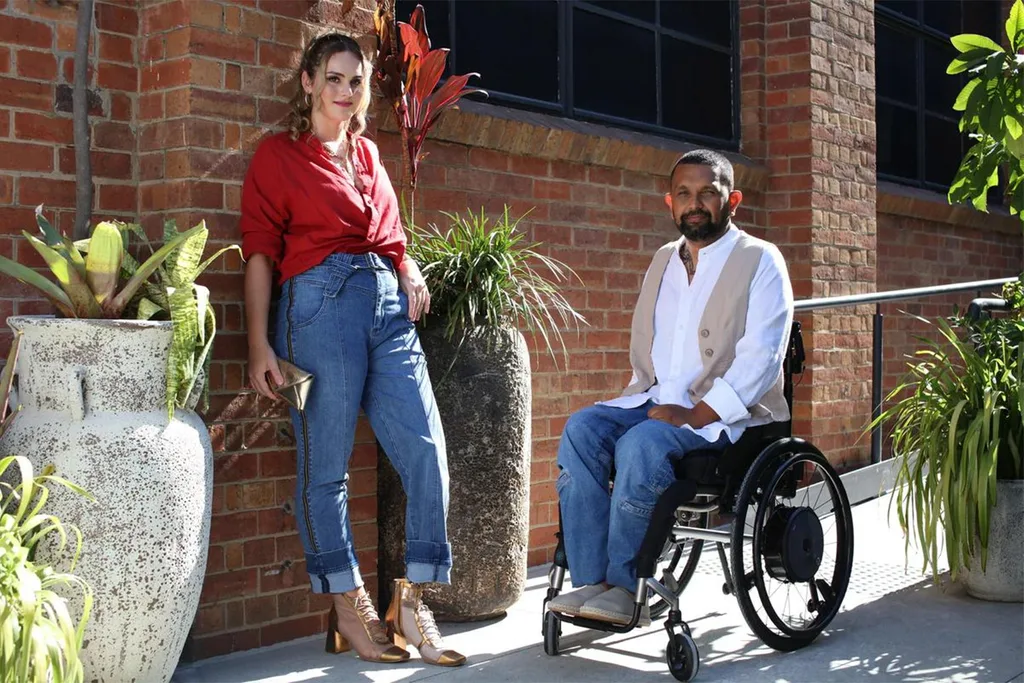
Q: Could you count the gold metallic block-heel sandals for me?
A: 2